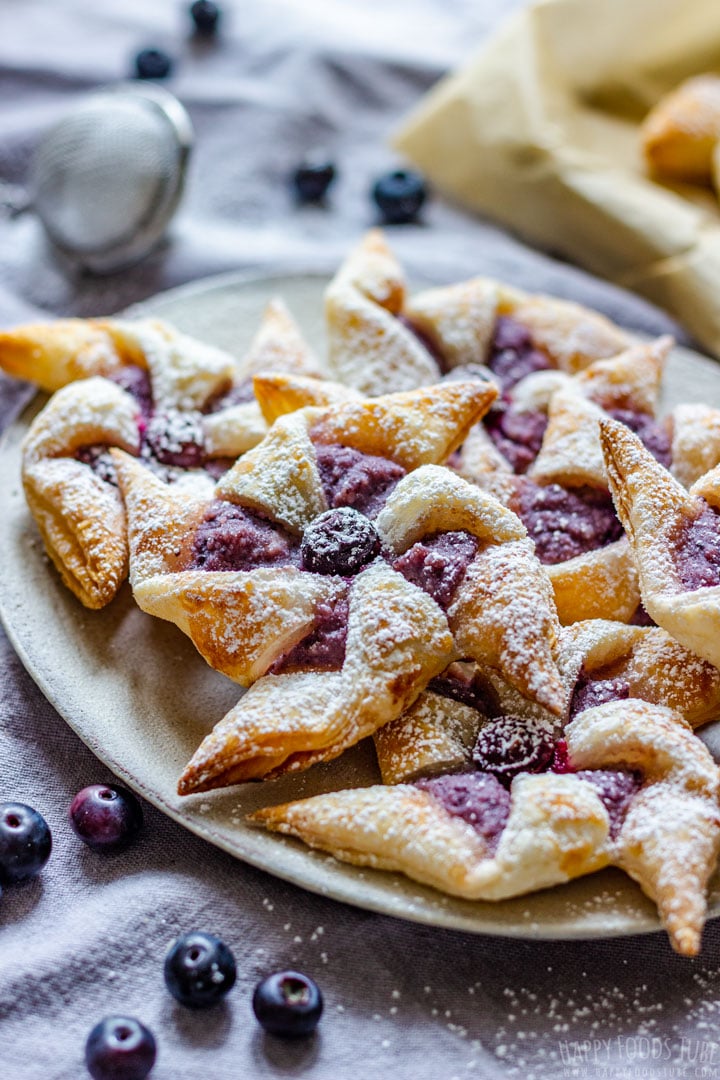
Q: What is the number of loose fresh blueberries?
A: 9